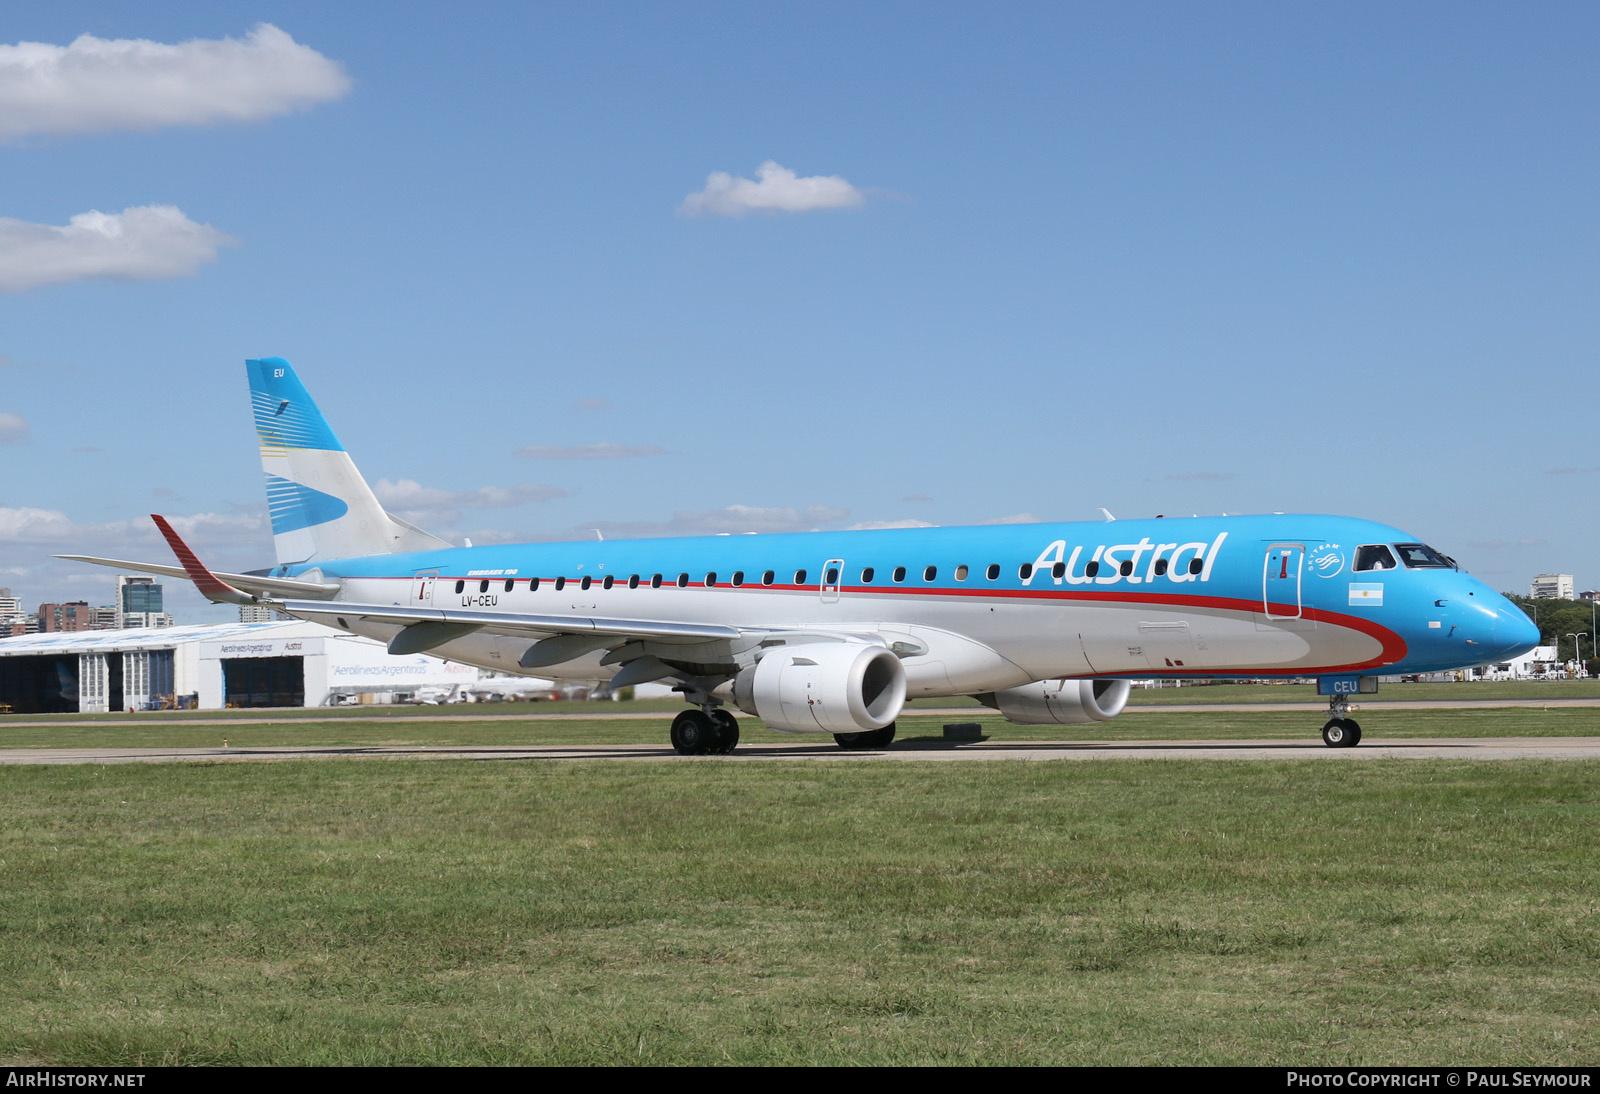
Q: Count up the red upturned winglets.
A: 1